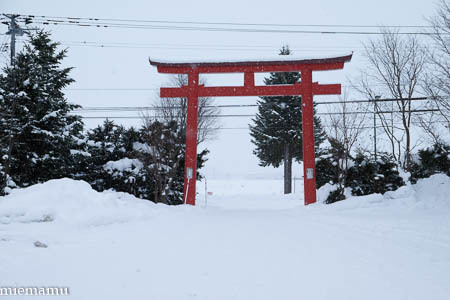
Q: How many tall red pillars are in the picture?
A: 2